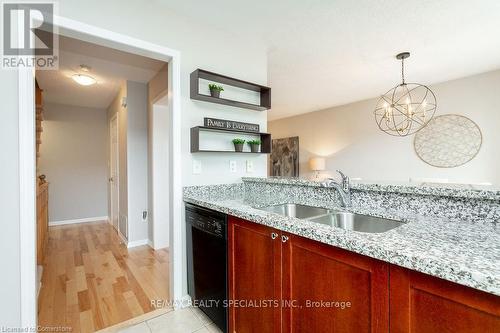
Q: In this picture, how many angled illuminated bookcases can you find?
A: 0